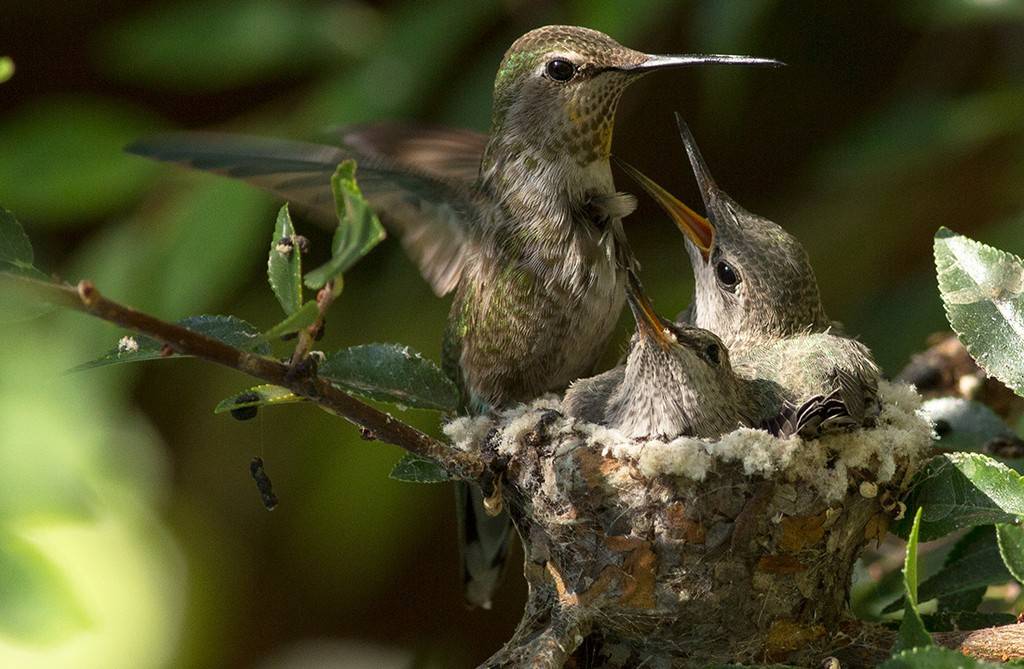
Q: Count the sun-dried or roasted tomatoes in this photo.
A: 0